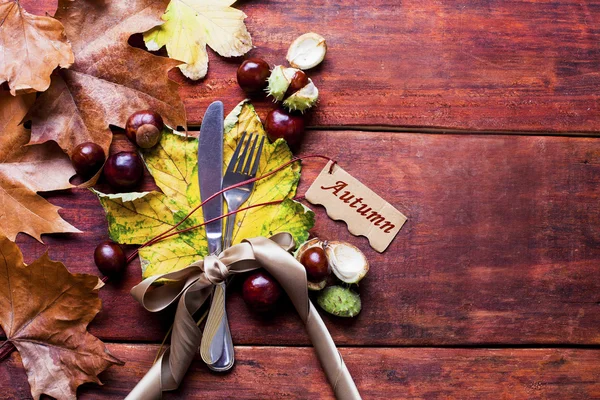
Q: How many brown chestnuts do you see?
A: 9